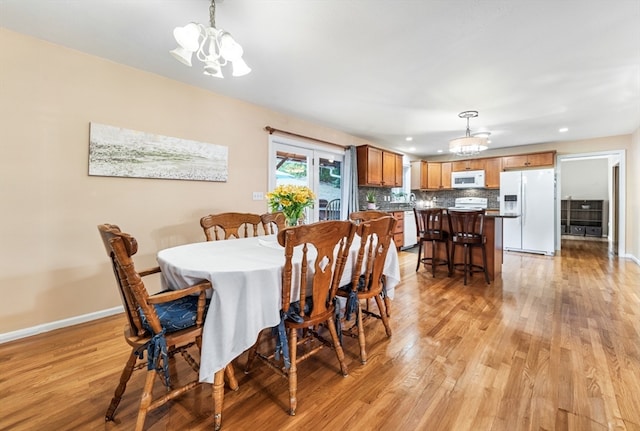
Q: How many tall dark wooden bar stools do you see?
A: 2